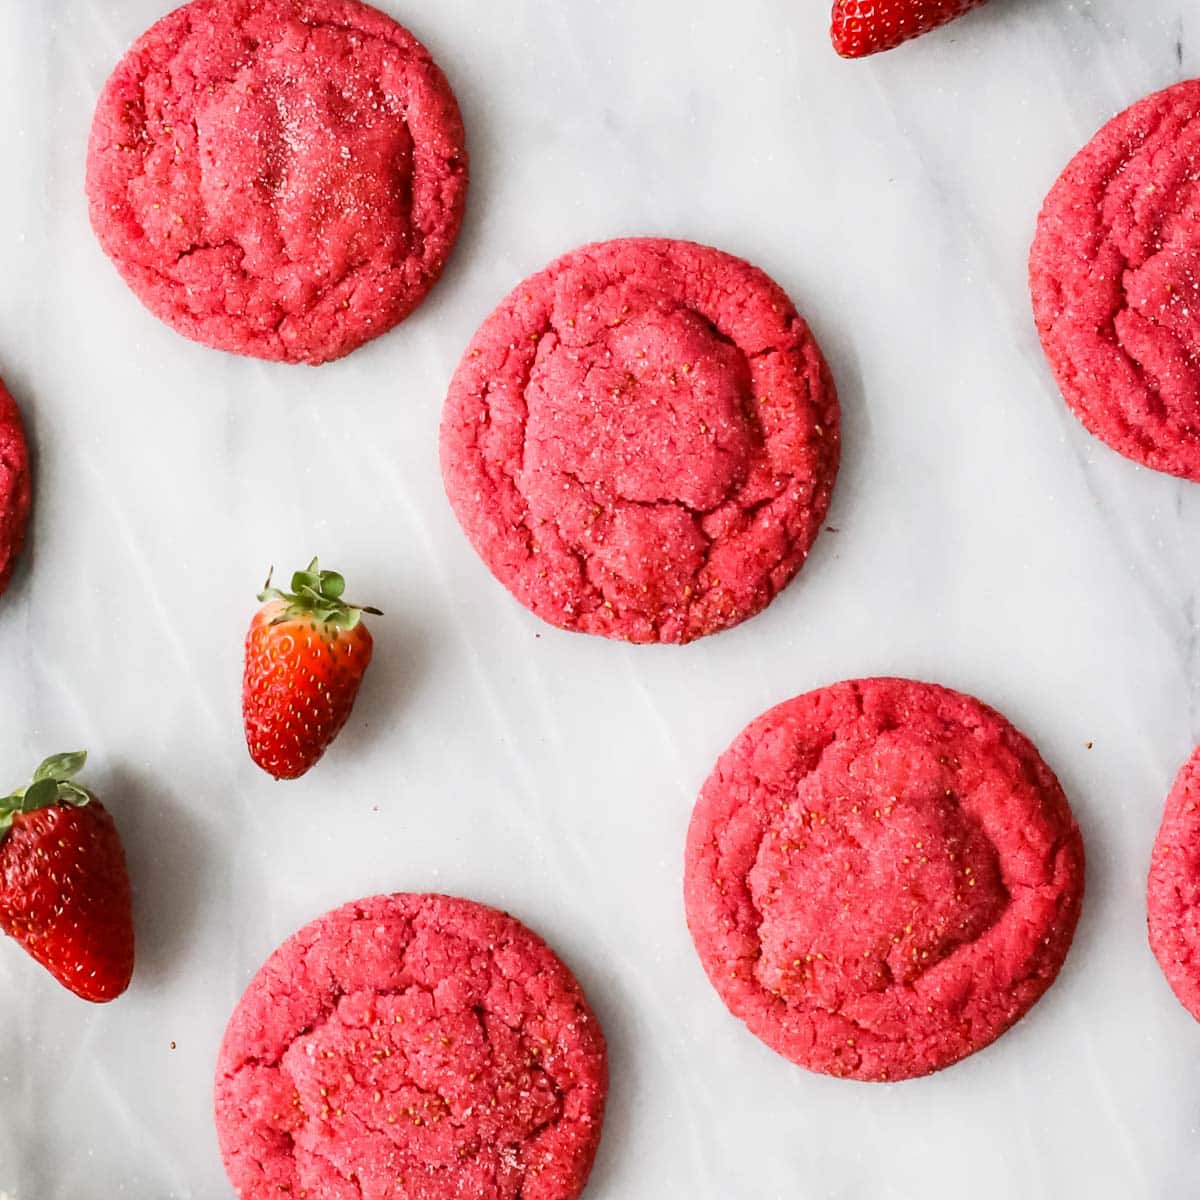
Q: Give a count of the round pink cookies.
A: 7